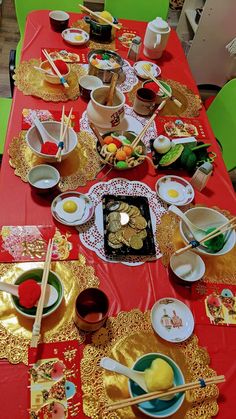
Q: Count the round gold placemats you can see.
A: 7